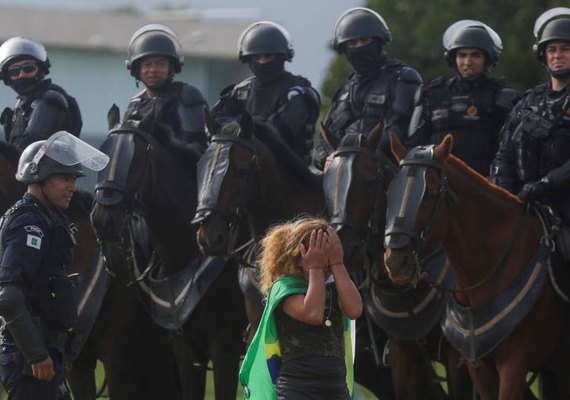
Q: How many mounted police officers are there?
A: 6